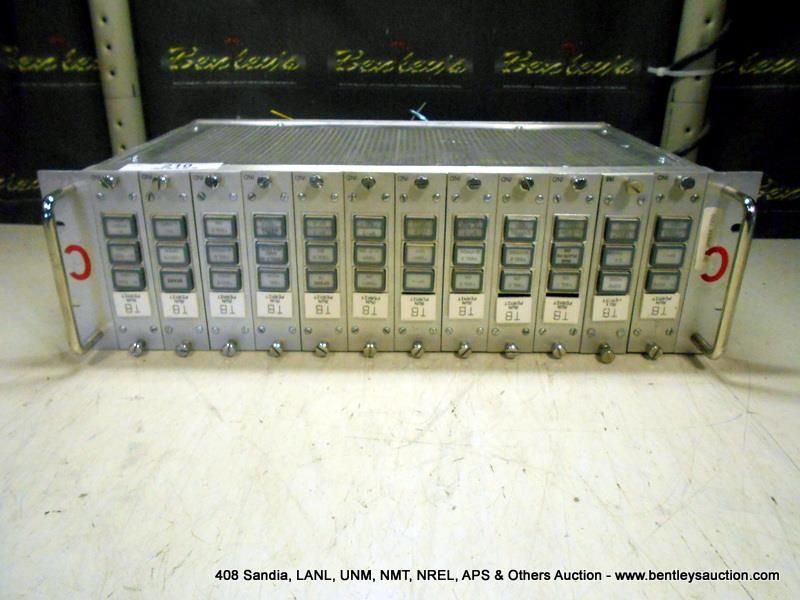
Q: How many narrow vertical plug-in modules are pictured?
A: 12